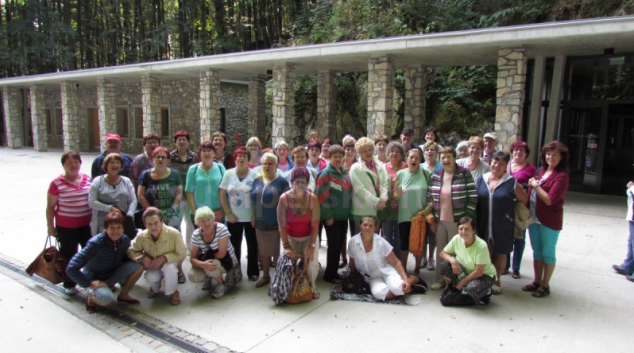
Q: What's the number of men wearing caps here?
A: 3